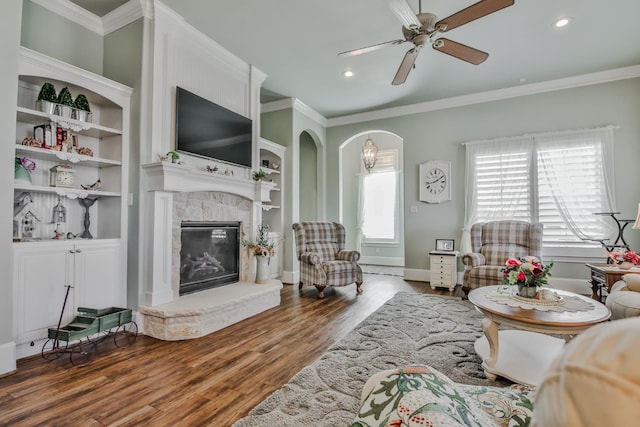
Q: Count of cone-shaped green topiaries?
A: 3